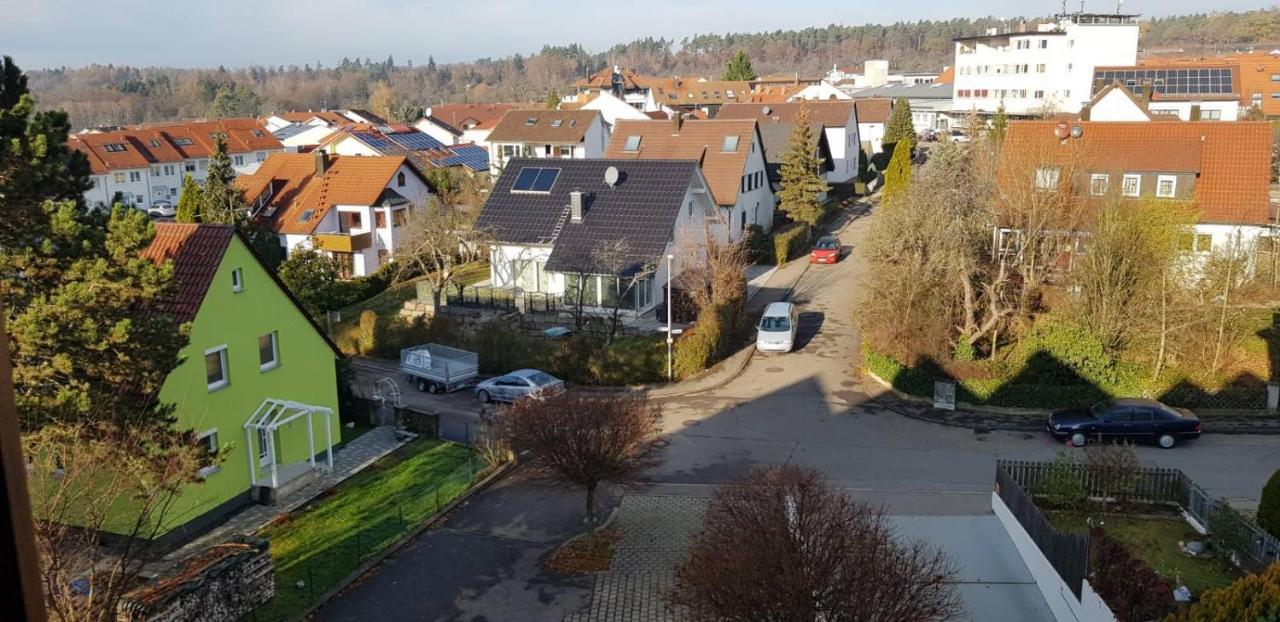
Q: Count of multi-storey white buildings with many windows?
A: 1